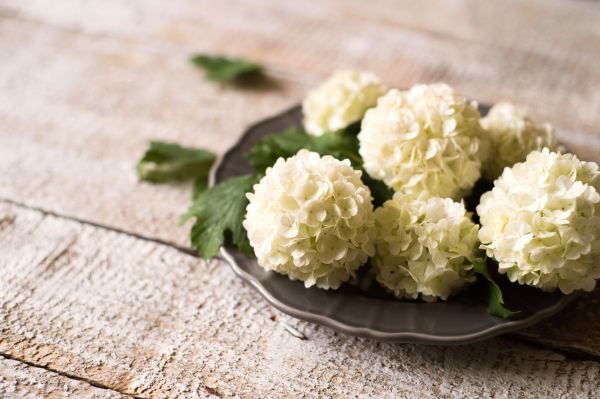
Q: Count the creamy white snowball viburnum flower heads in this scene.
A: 6